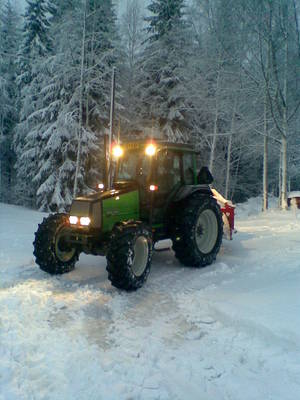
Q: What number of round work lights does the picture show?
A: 2